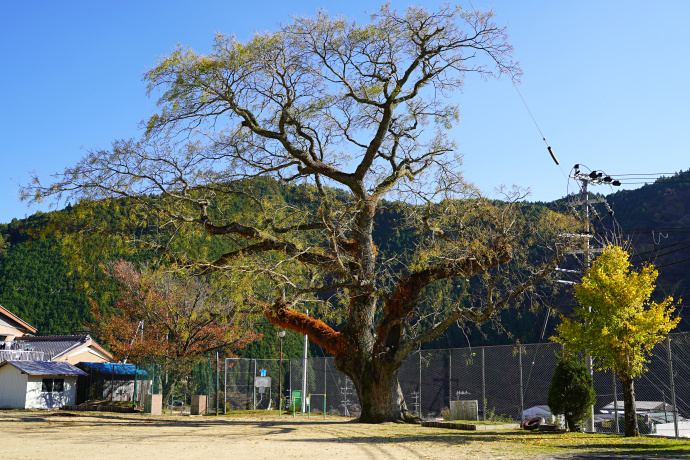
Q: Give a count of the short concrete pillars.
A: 2